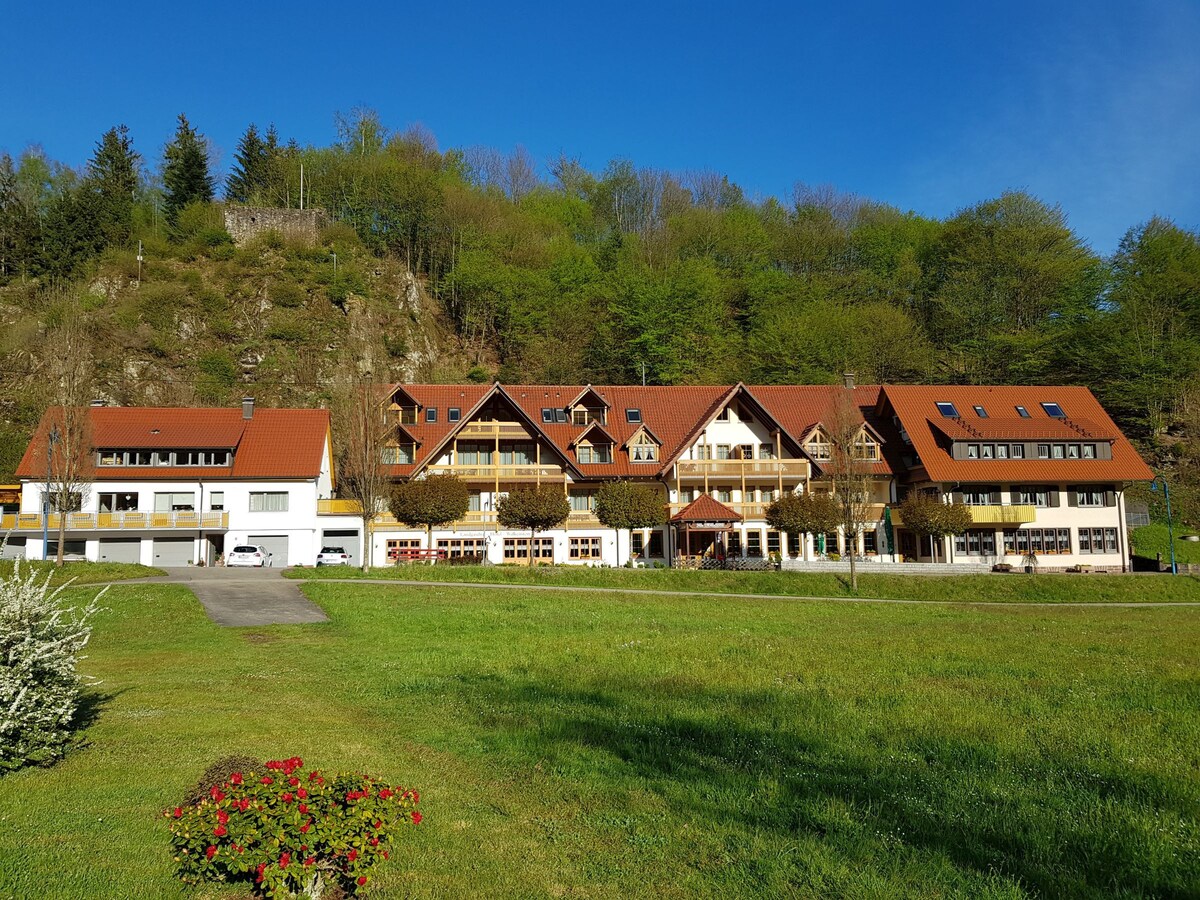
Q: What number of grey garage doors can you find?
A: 5